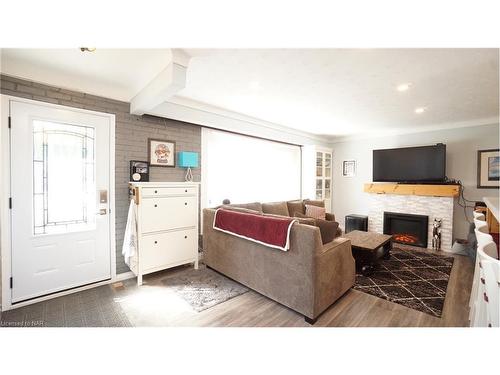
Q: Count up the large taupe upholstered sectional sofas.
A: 1